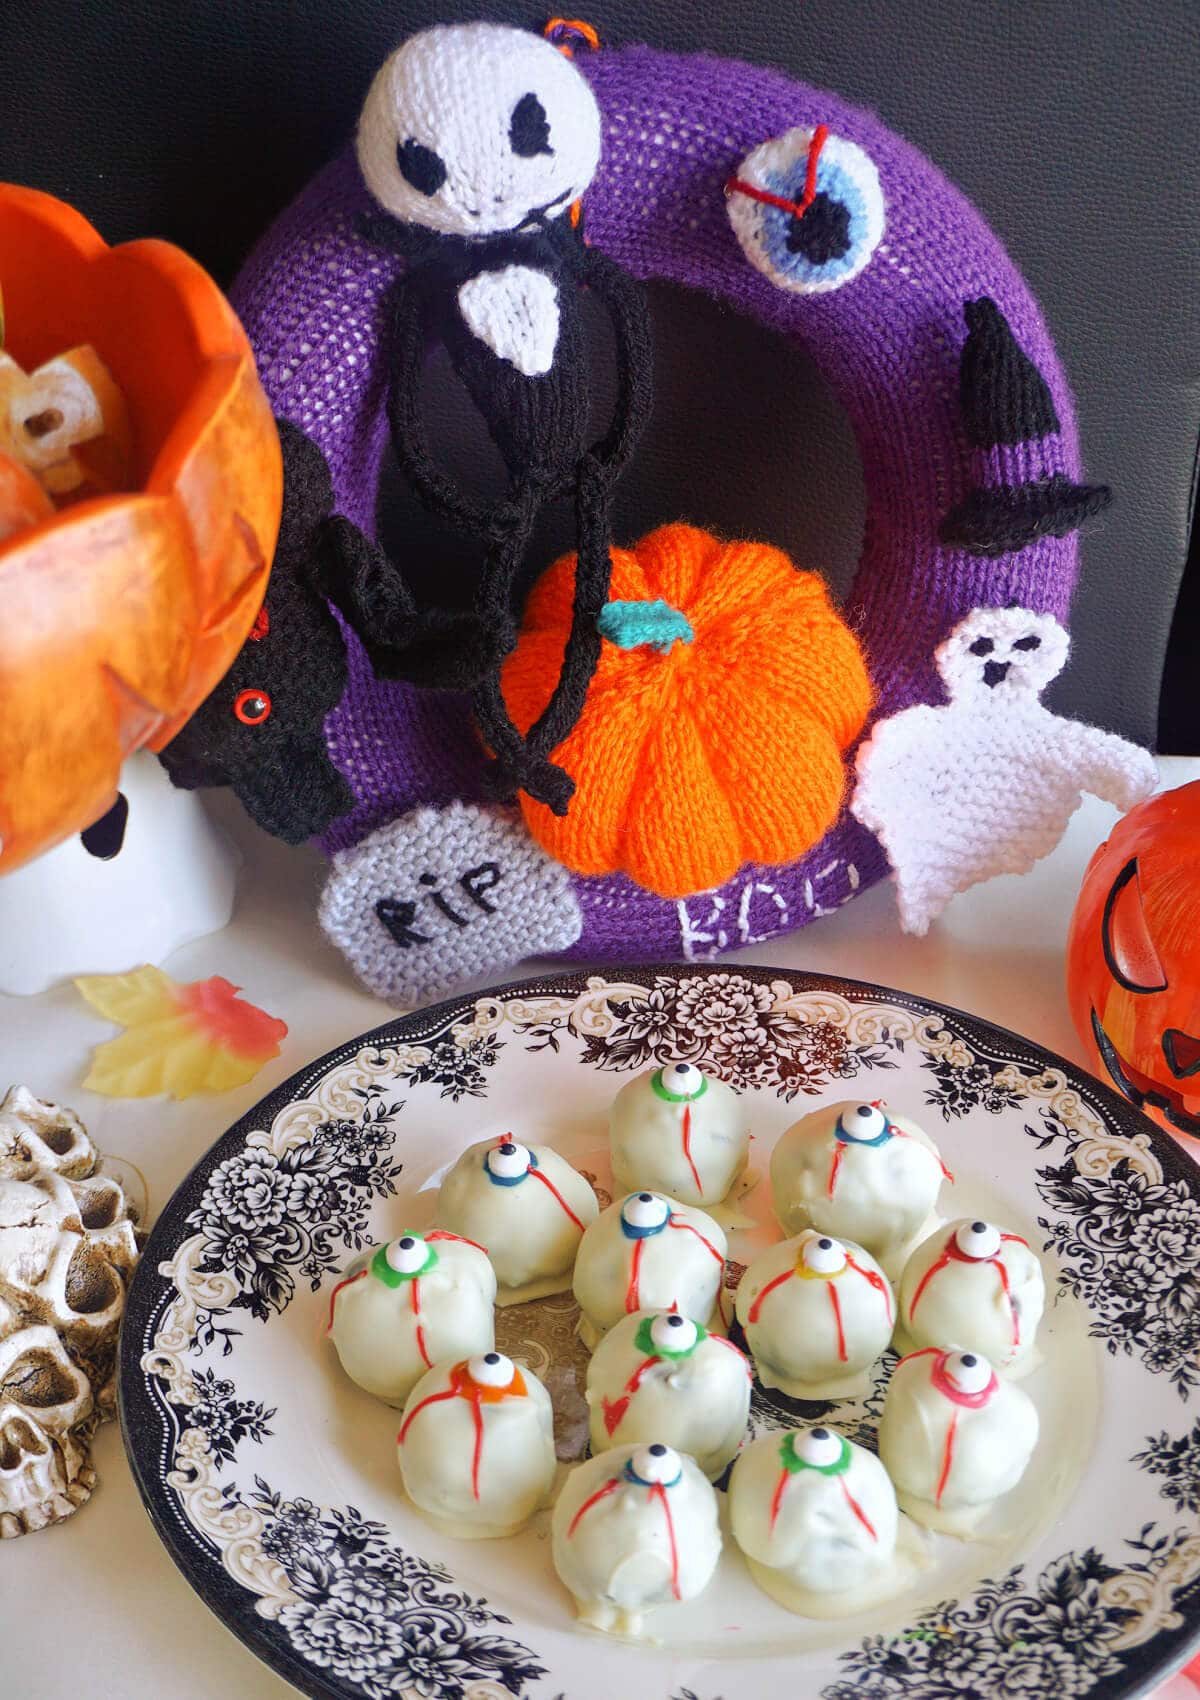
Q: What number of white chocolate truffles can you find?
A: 12